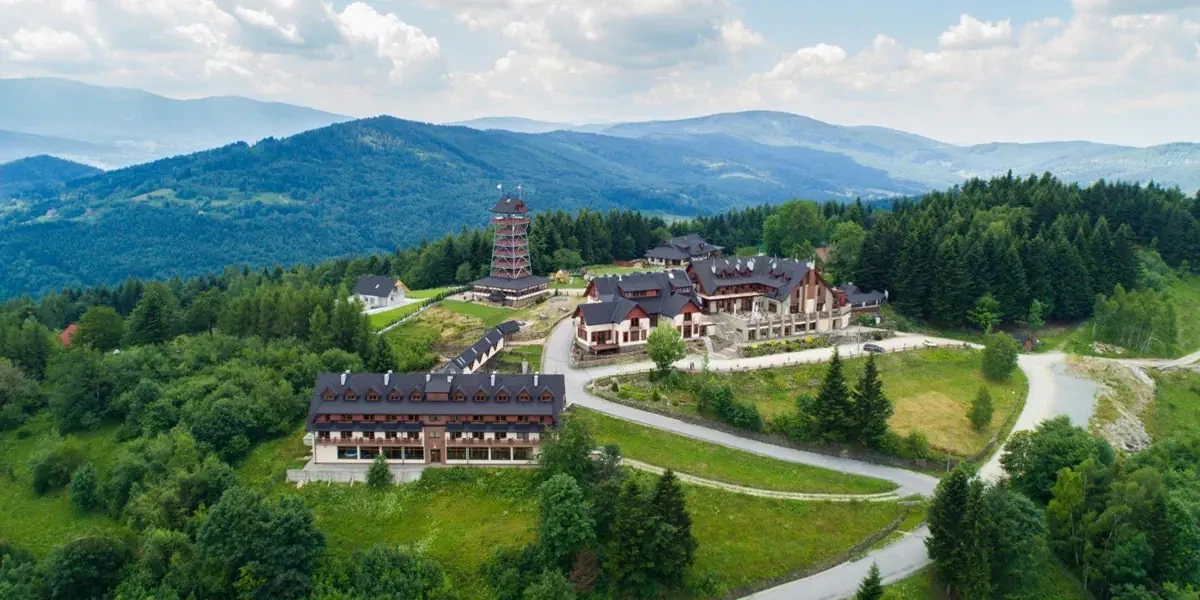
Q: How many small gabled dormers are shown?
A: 15